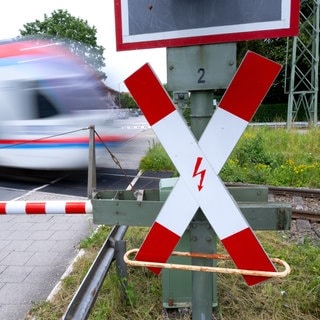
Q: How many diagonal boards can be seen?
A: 2